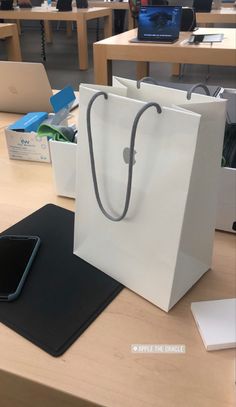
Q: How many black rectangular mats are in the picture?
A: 1